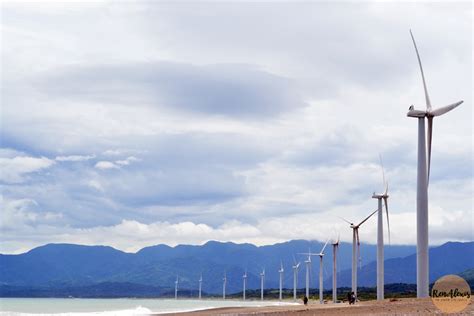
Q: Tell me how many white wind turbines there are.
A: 13